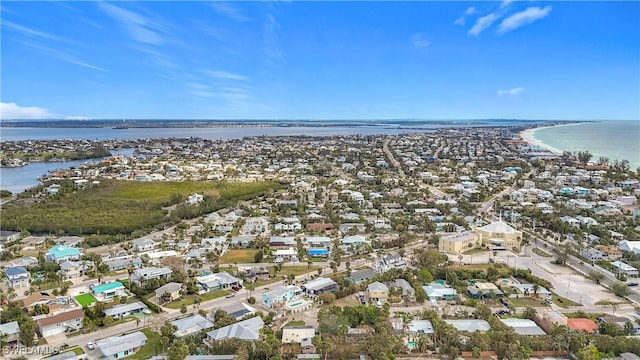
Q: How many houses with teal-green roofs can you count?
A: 2